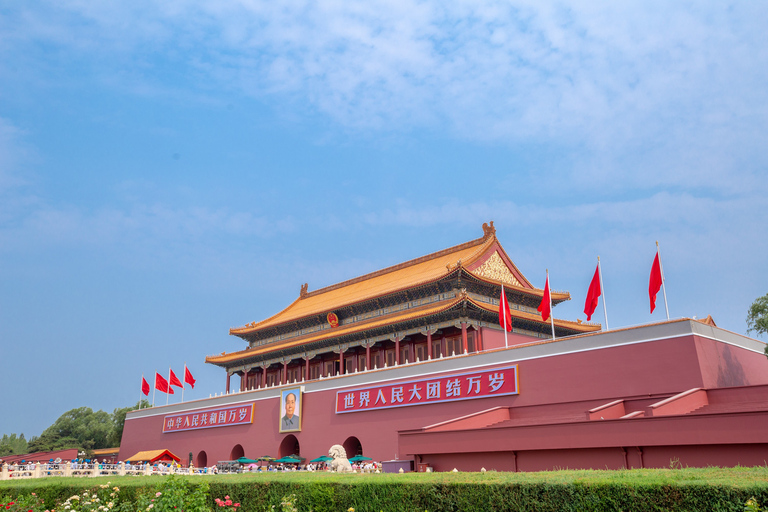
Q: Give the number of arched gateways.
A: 4